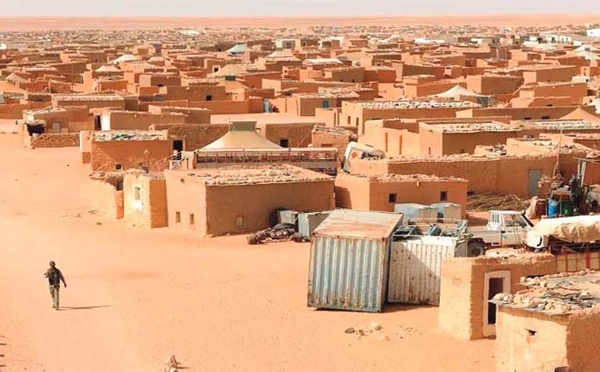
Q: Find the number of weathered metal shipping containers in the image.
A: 2